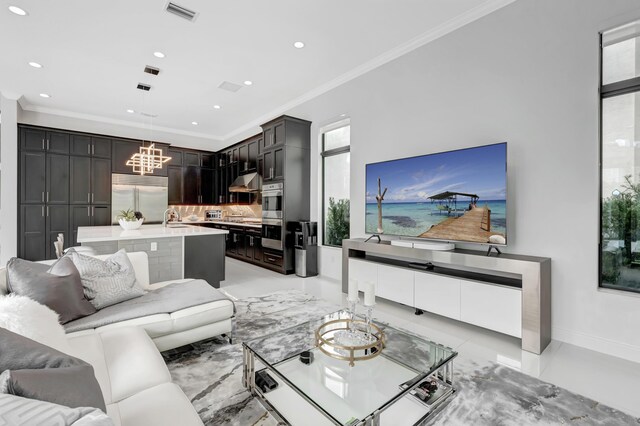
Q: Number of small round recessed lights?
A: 9